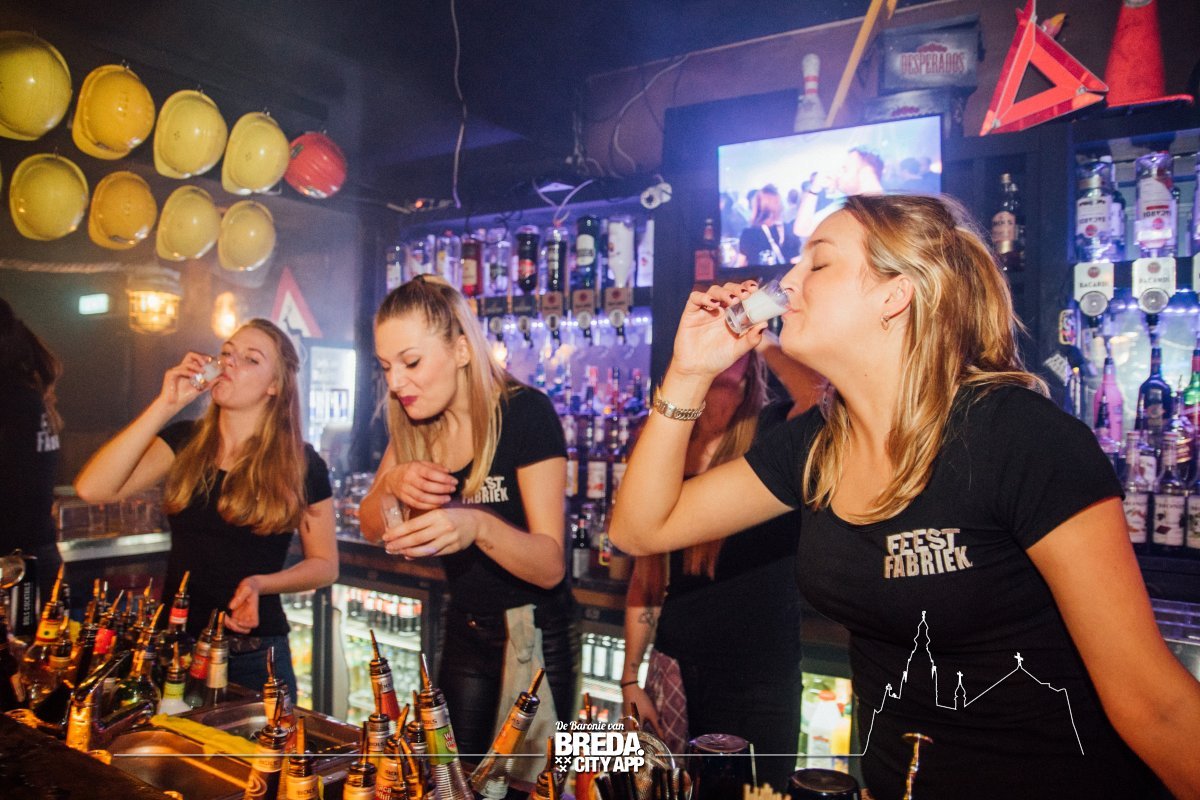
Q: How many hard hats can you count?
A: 9